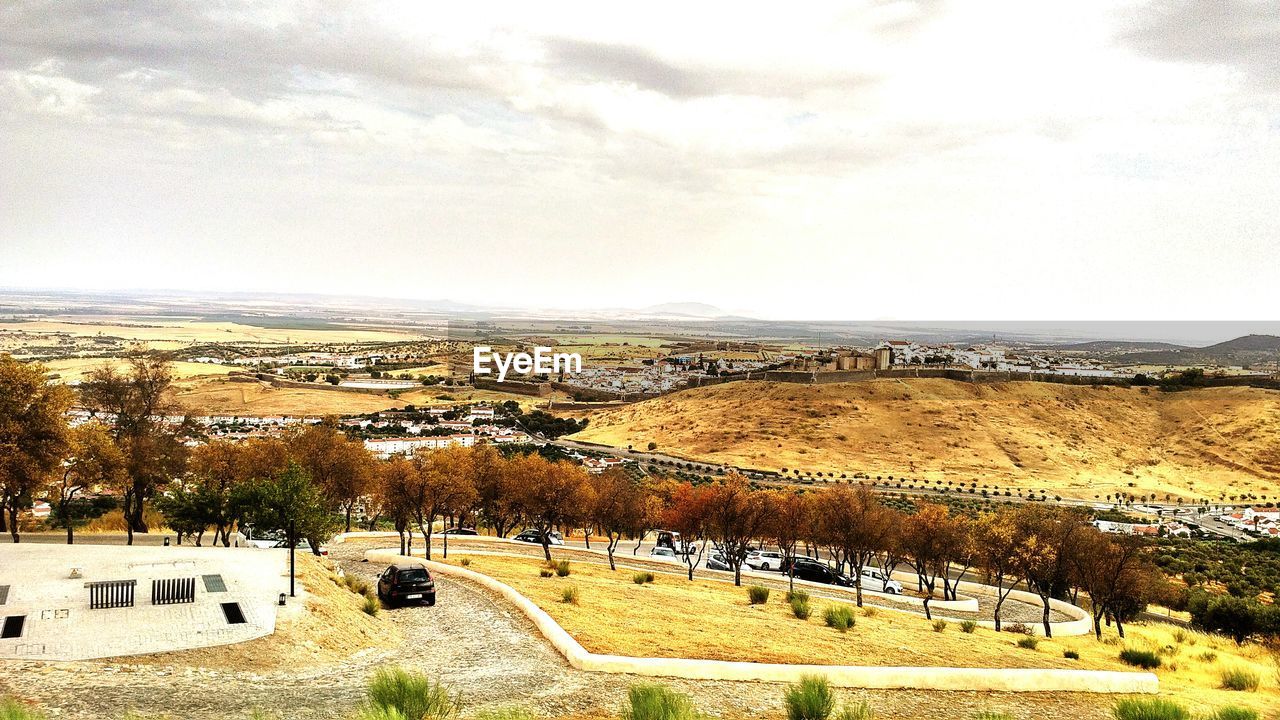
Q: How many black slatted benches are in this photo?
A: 2